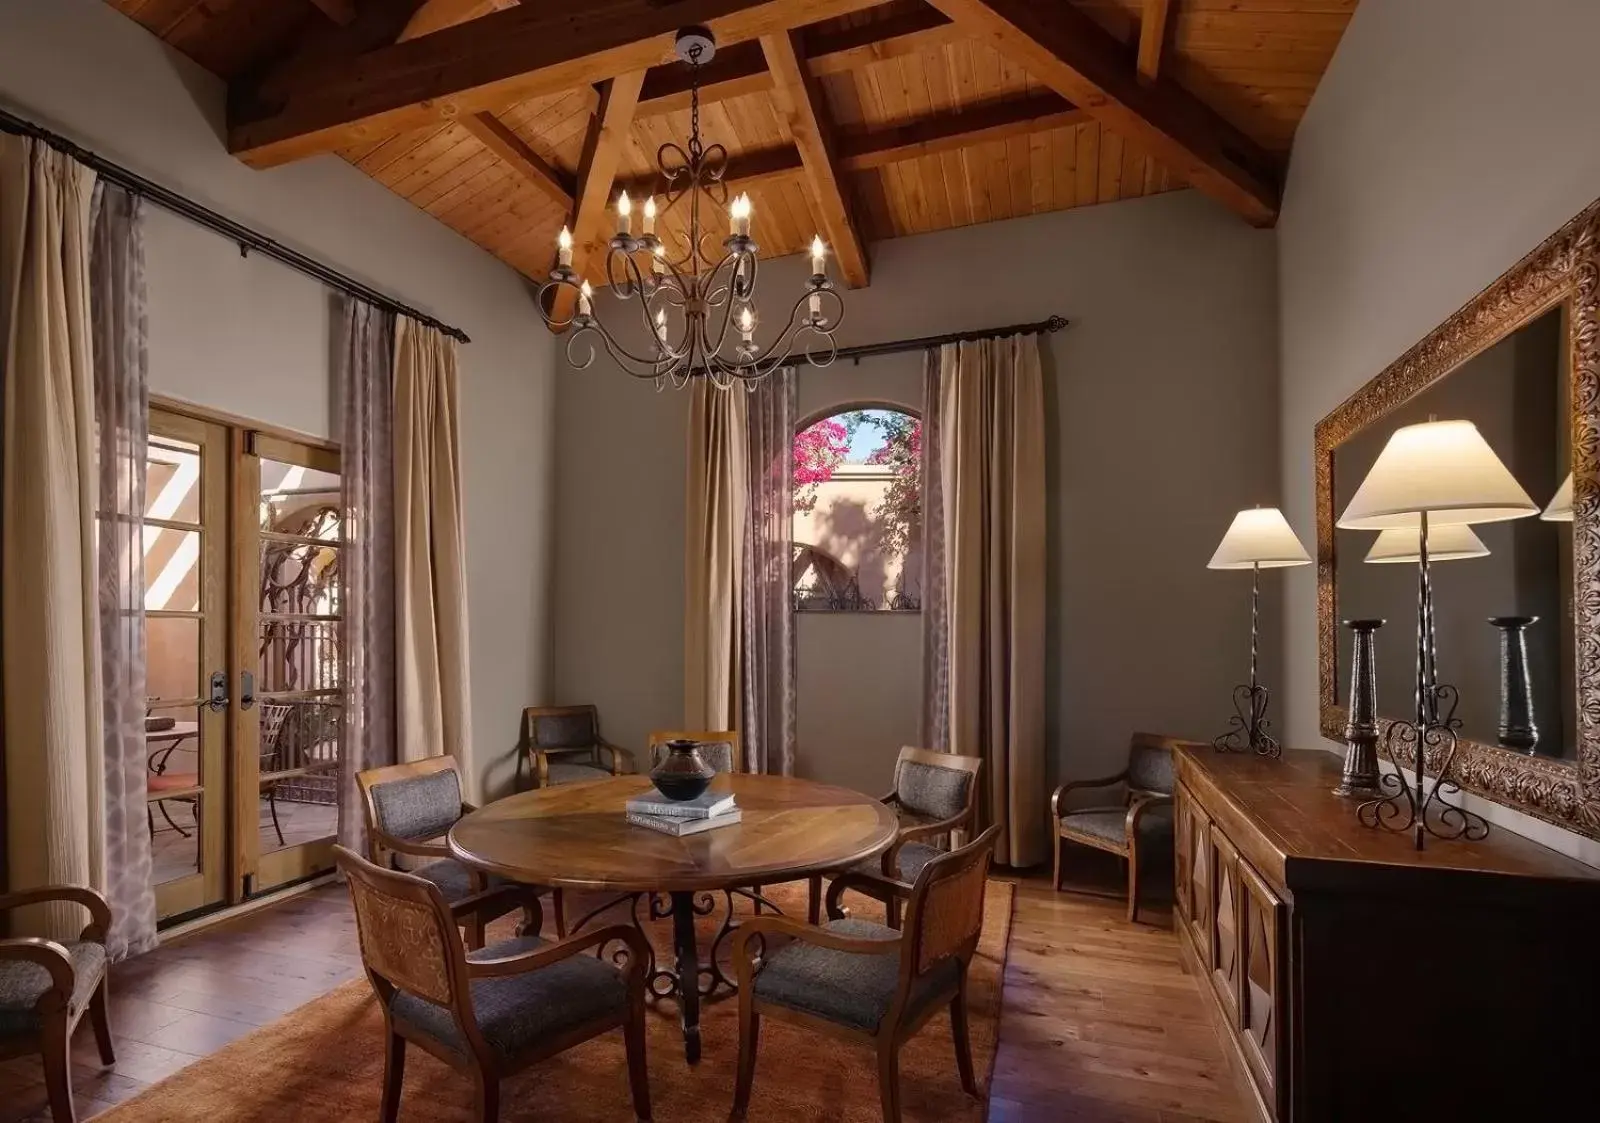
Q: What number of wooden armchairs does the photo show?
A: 8